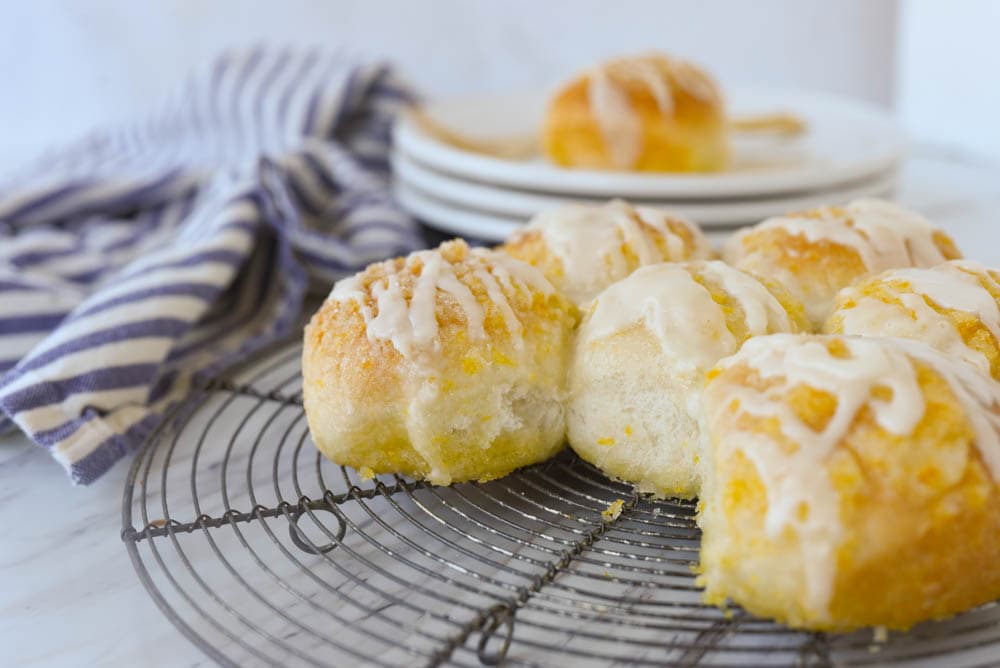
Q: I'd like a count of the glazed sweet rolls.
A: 7